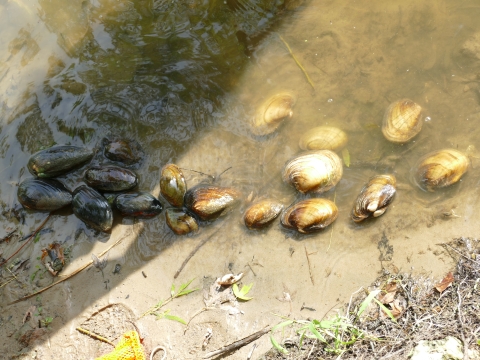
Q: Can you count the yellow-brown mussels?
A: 11